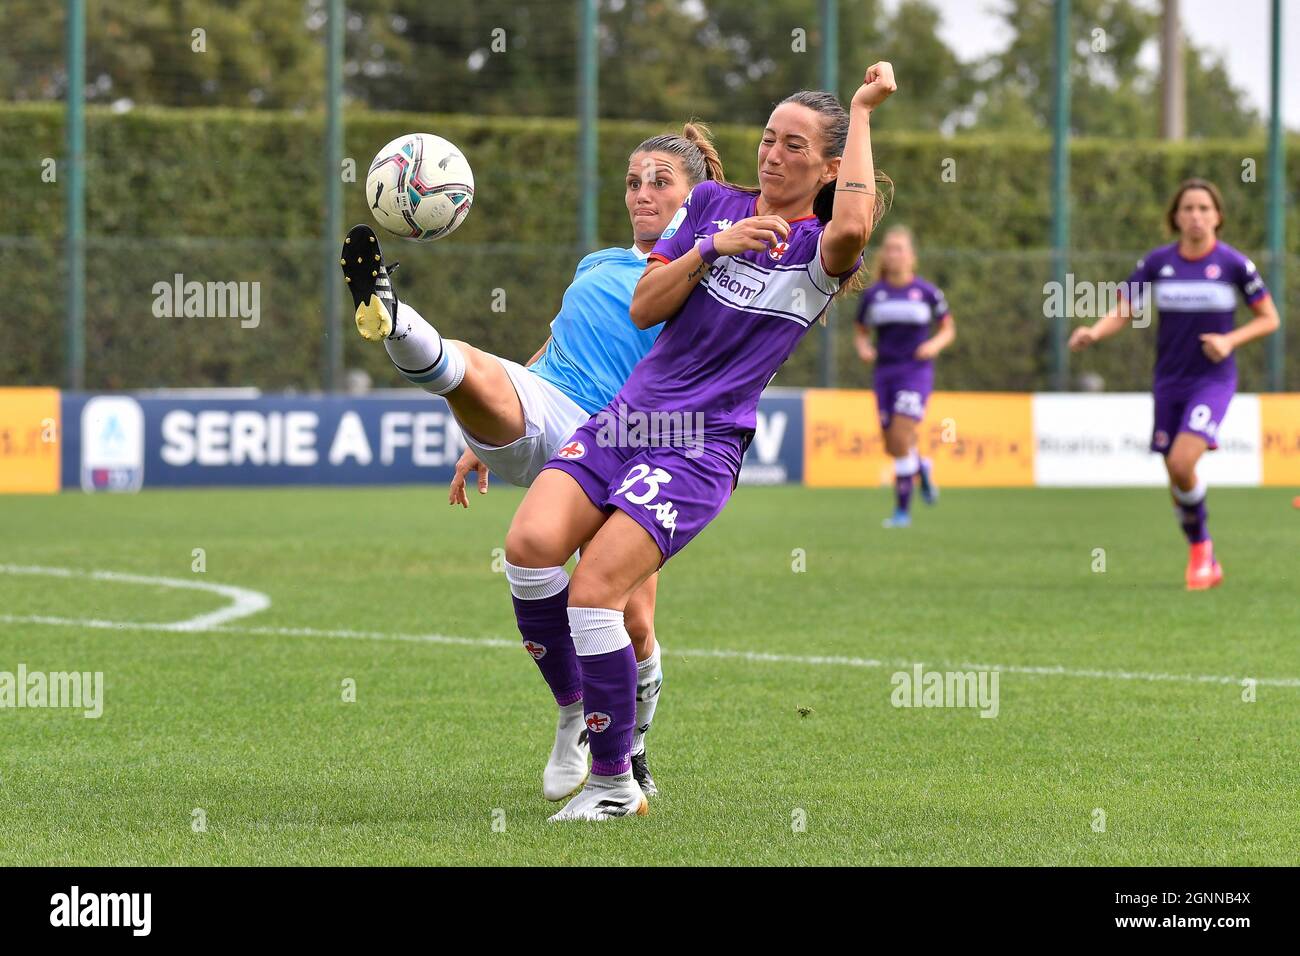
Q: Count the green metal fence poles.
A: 6